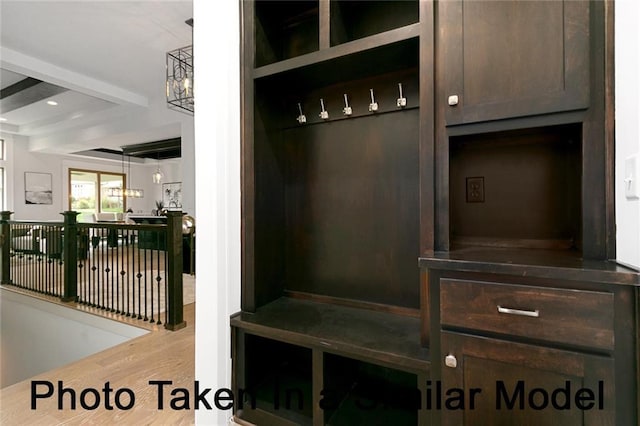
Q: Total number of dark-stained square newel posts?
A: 3